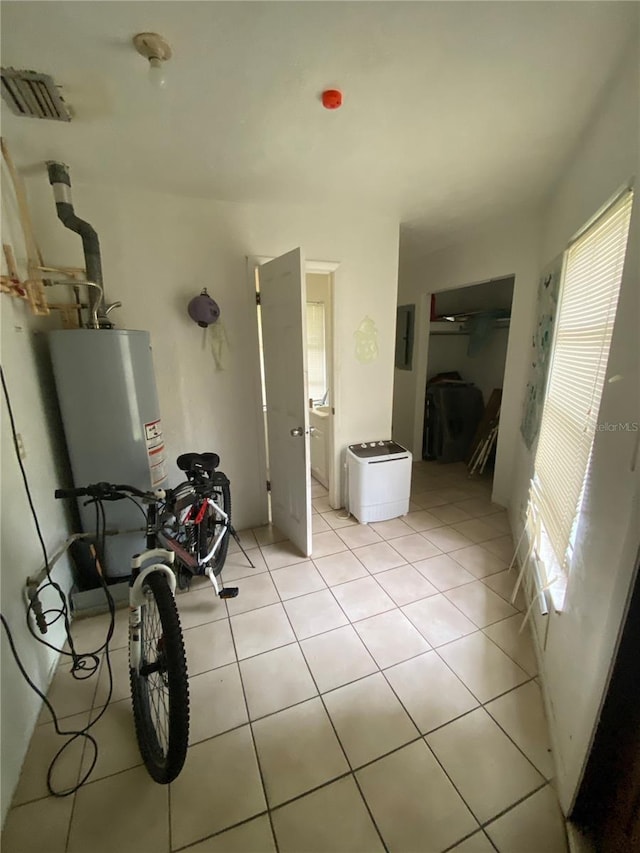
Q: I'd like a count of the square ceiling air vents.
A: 1